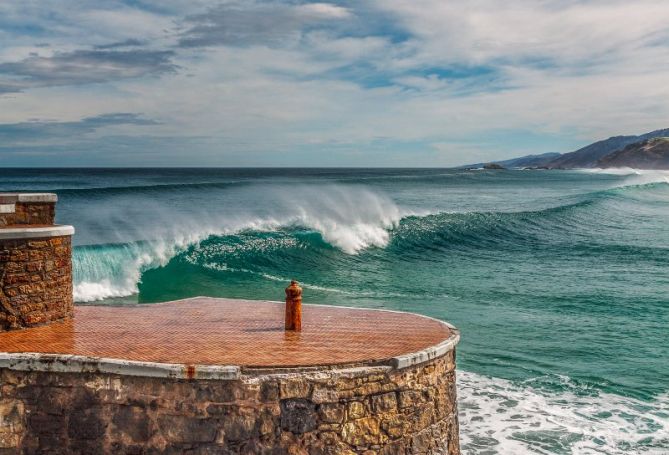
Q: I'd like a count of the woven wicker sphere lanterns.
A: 0